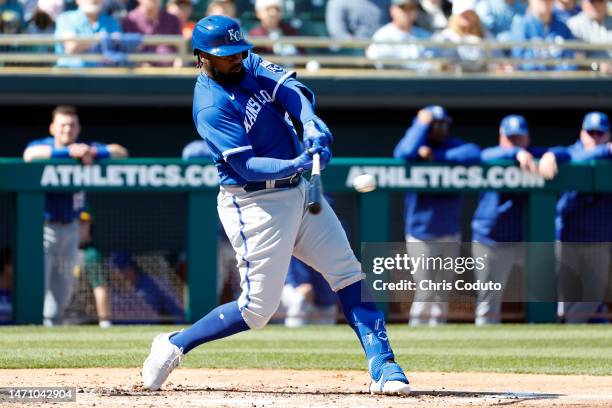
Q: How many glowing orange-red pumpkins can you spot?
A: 0